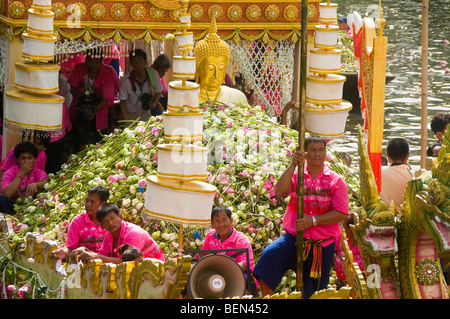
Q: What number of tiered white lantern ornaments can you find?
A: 3